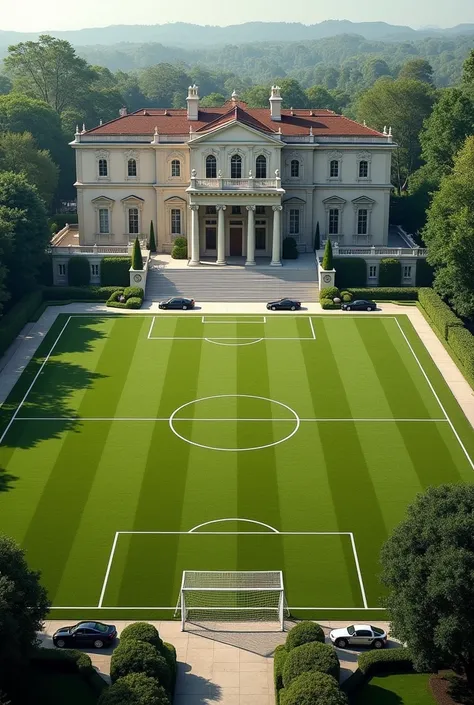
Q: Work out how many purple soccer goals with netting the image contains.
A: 0